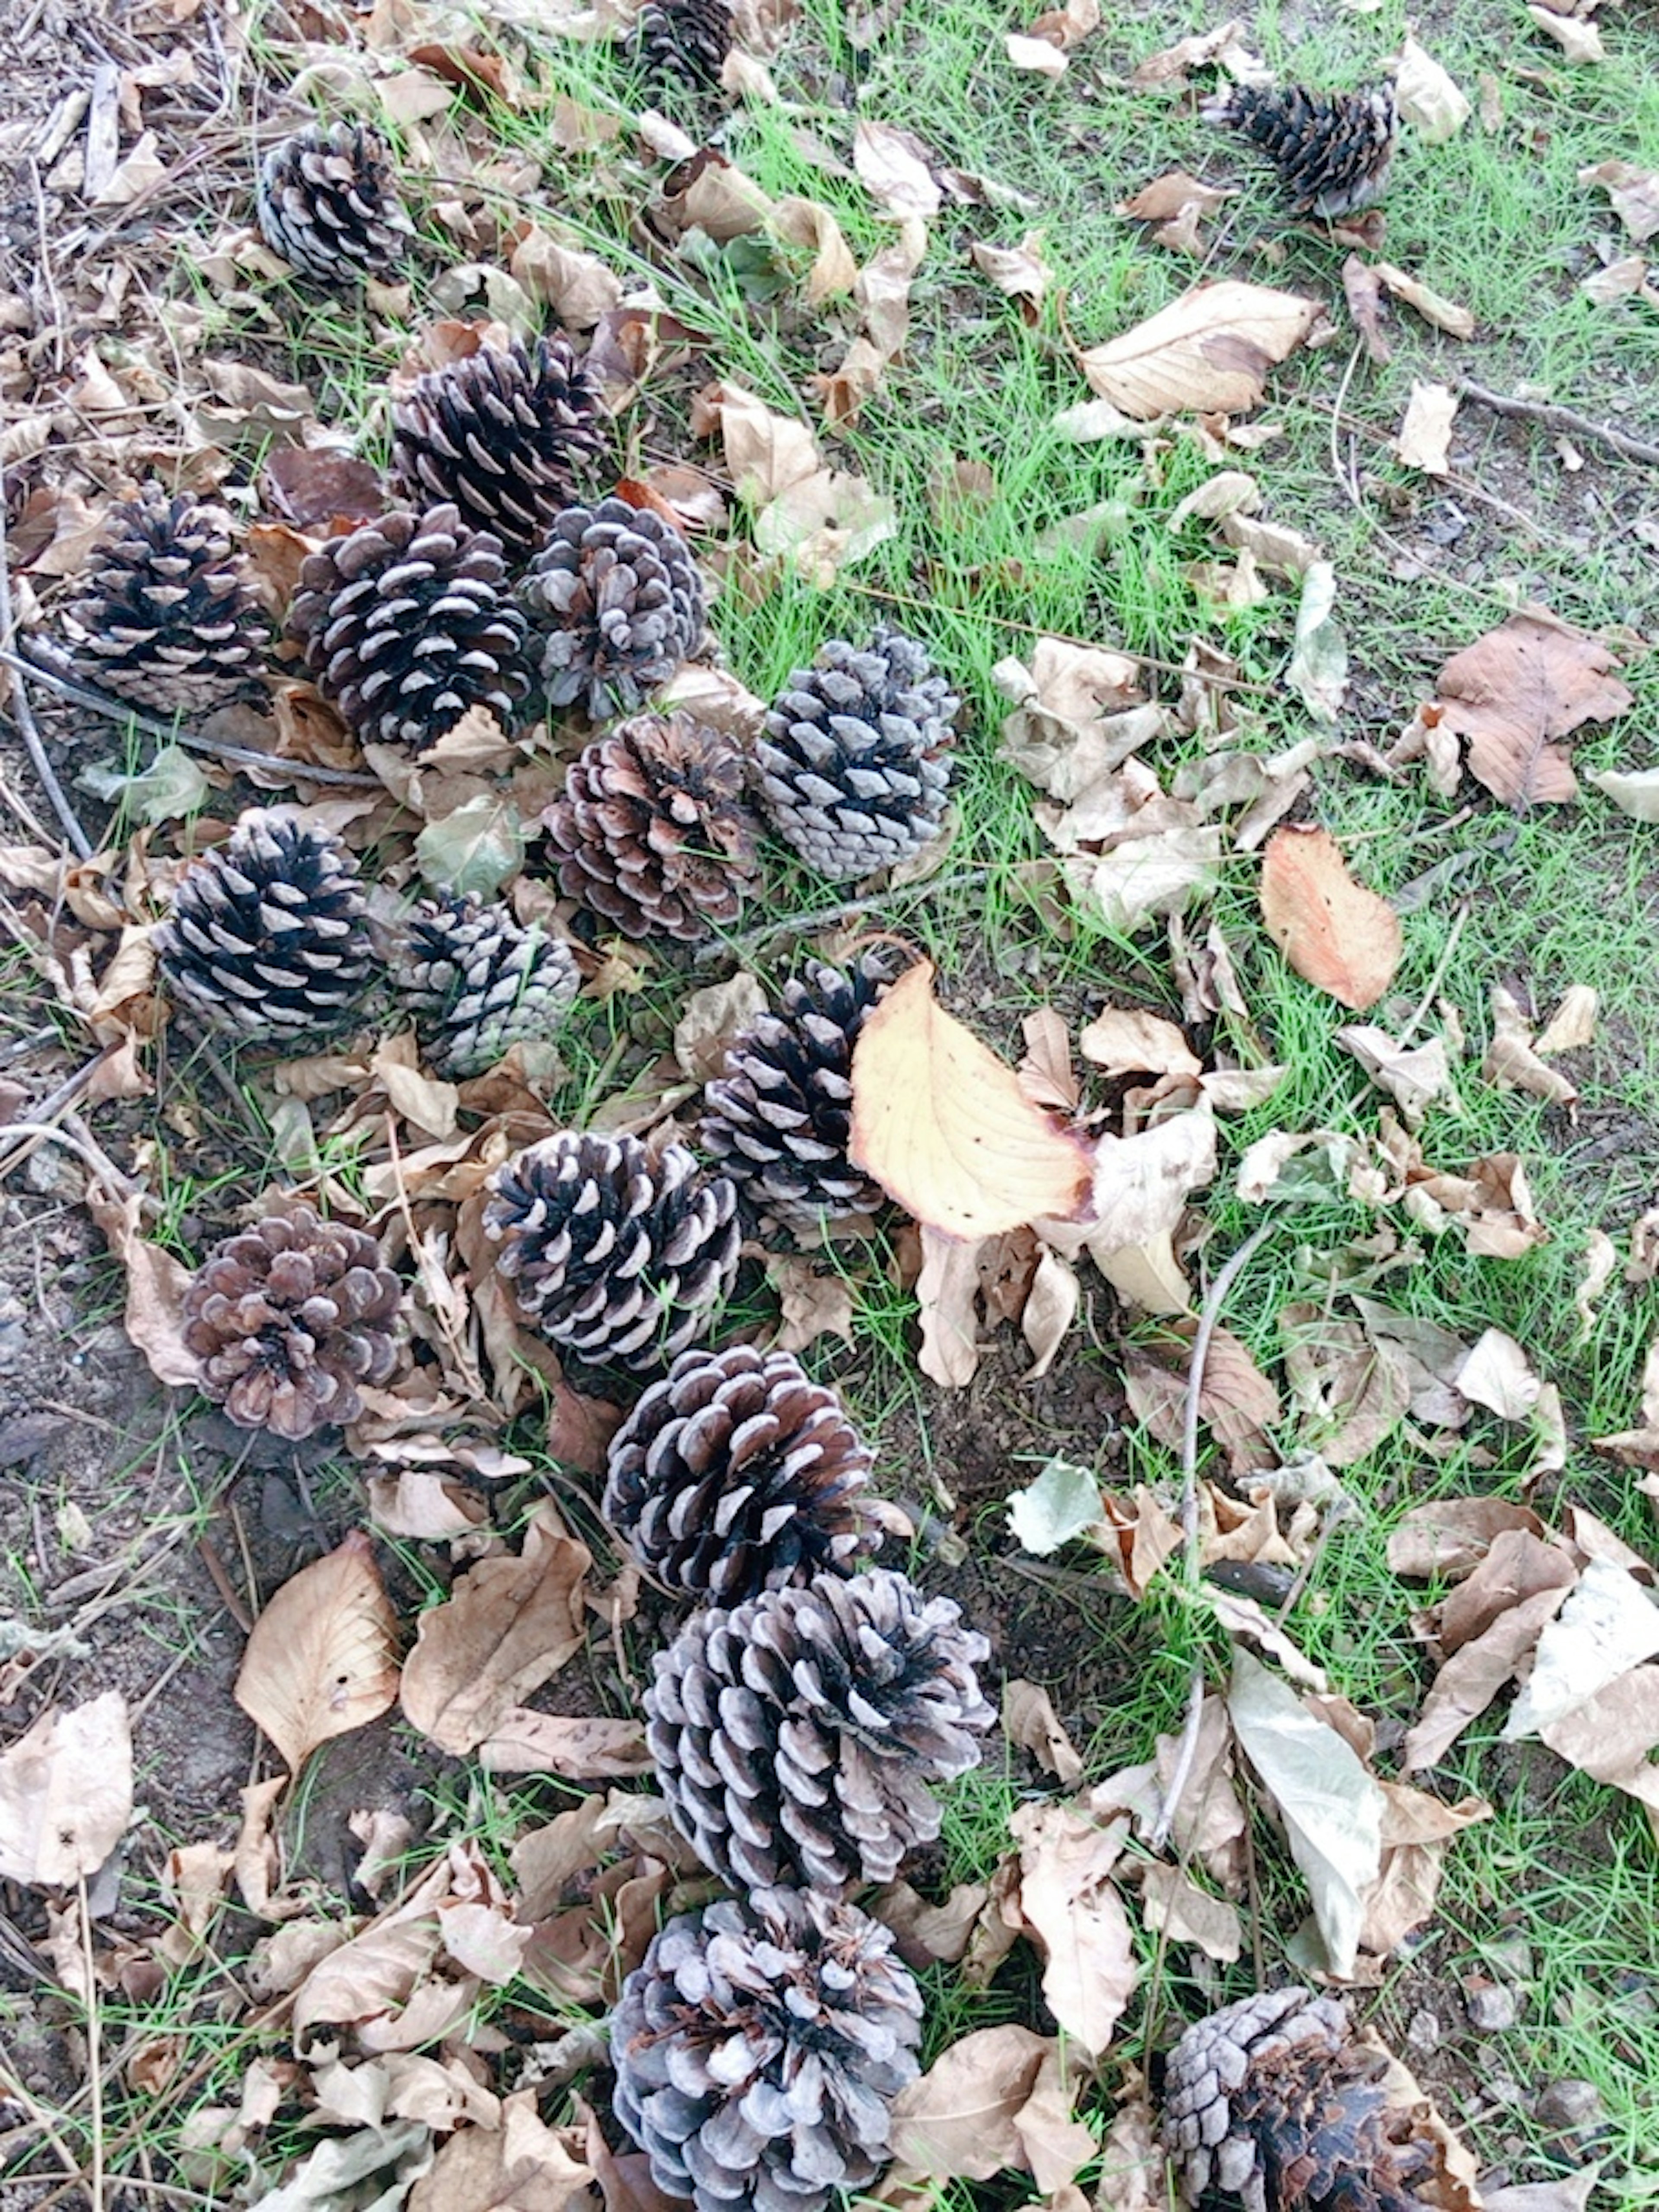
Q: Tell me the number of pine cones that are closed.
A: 1